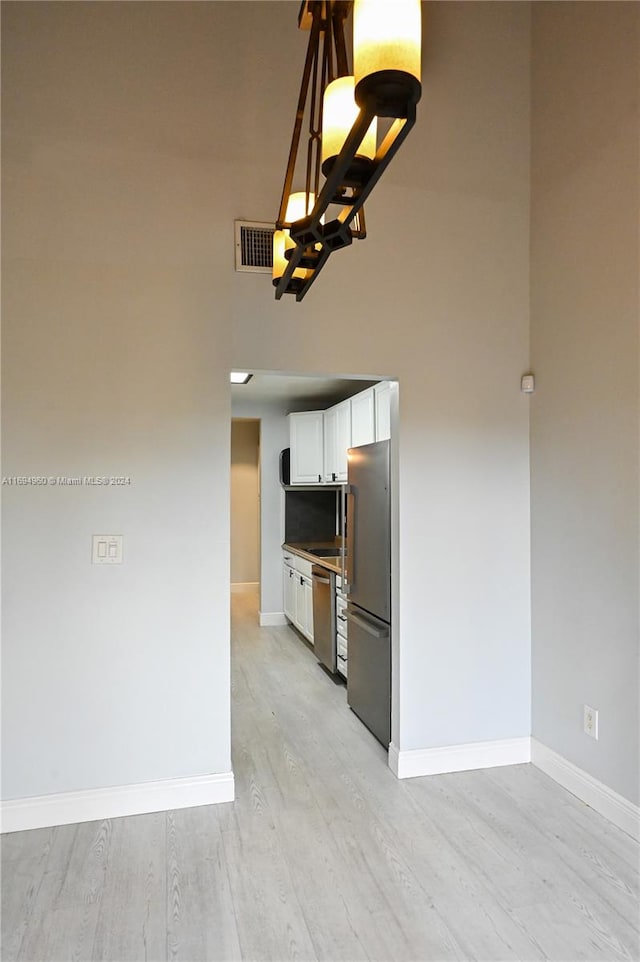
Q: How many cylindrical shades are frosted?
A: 4